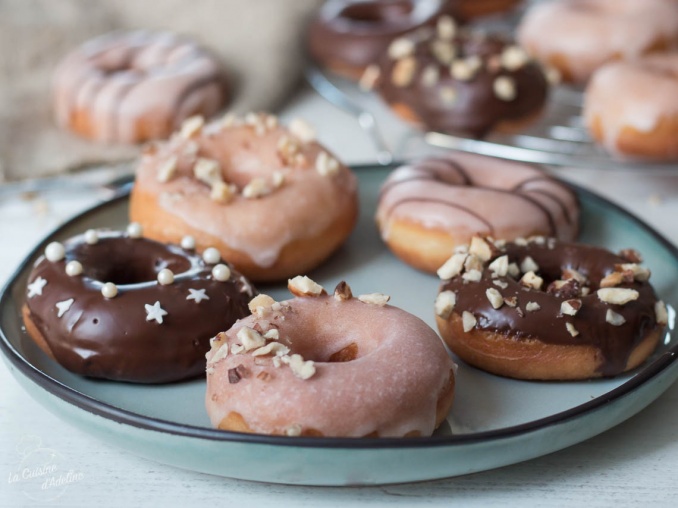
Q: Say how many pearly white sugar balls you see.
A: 9